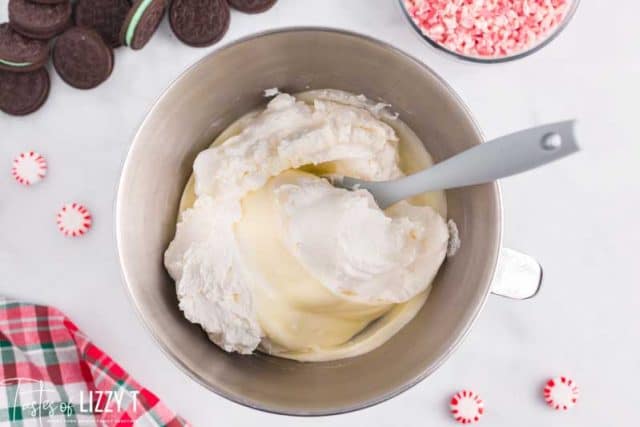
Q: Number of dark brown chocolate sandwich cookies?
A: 9